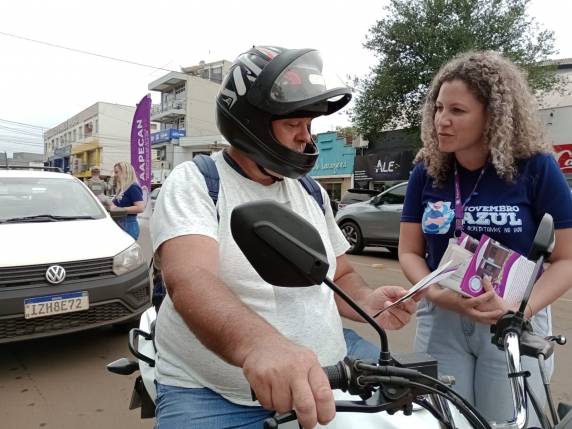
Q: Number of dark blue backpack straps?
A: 2